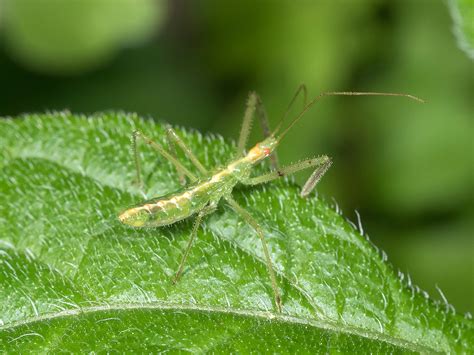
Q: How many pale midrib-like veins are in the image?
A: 1